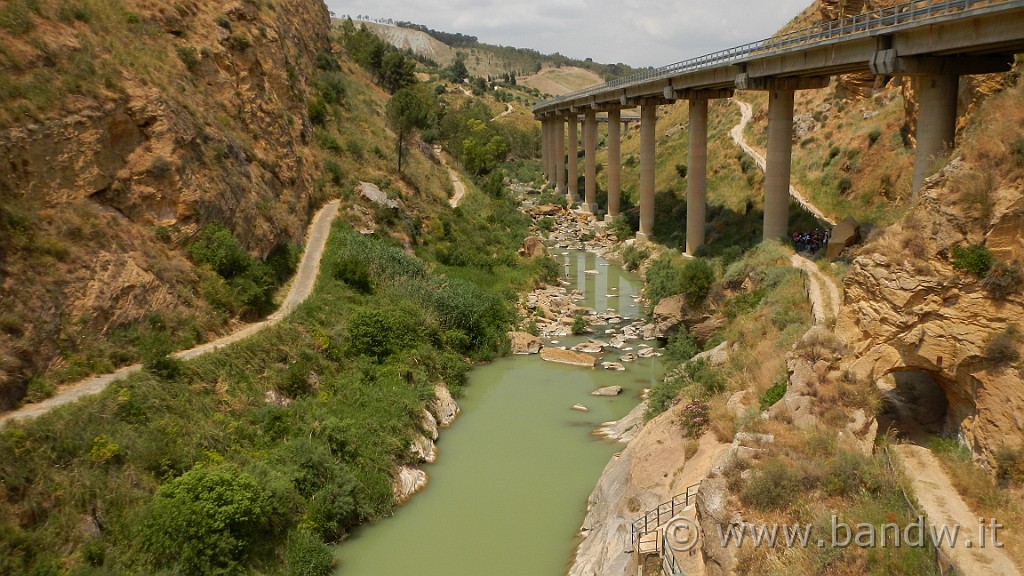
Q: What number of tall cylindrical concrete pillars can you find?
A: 10